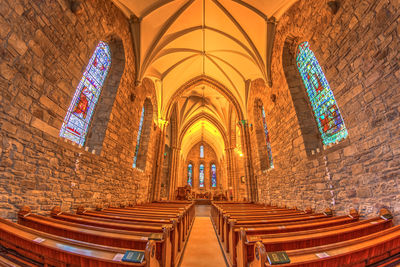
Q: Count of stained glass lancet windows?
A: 8